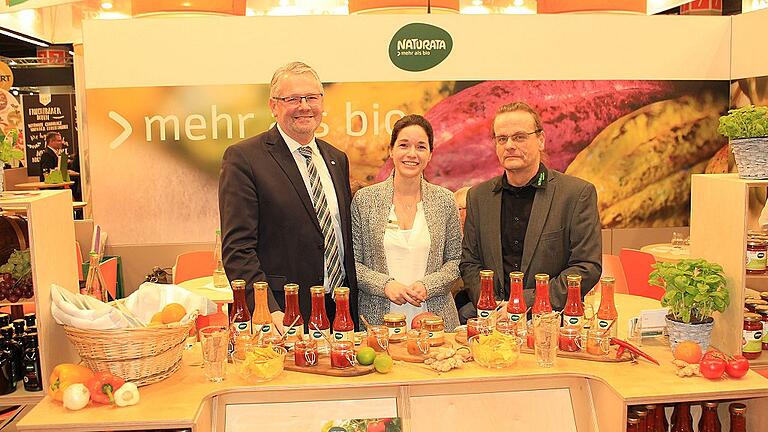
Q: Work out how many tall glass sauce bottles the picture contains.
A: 10